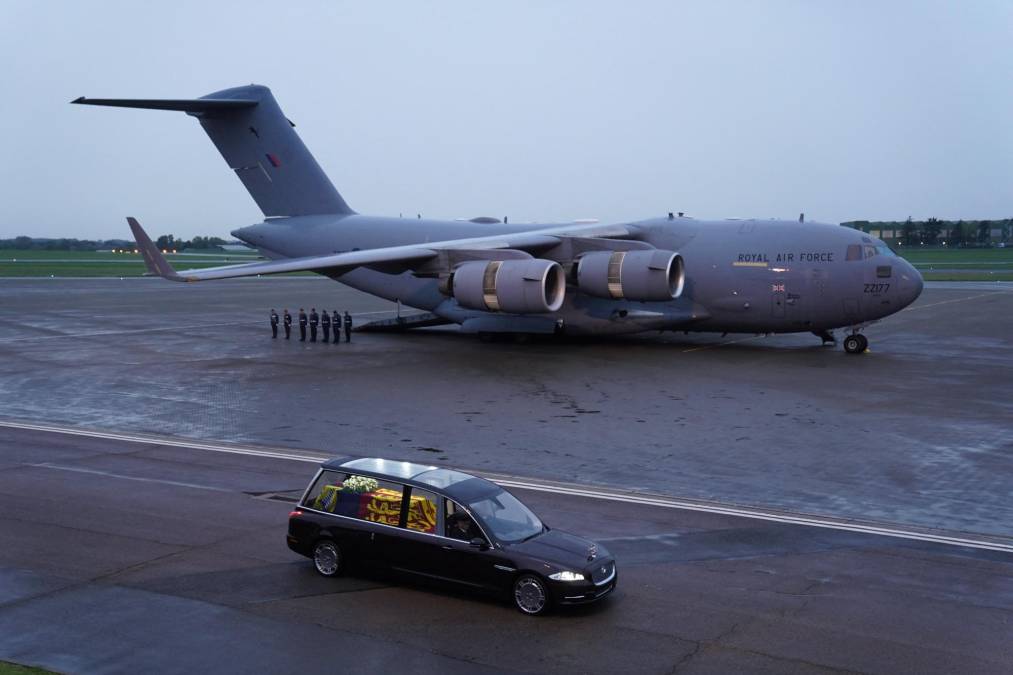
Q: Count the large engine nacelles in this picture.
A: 2